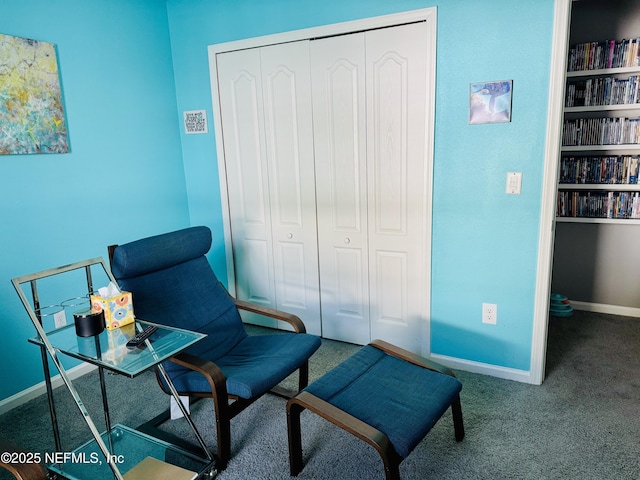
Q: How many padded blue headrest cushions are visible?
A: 1